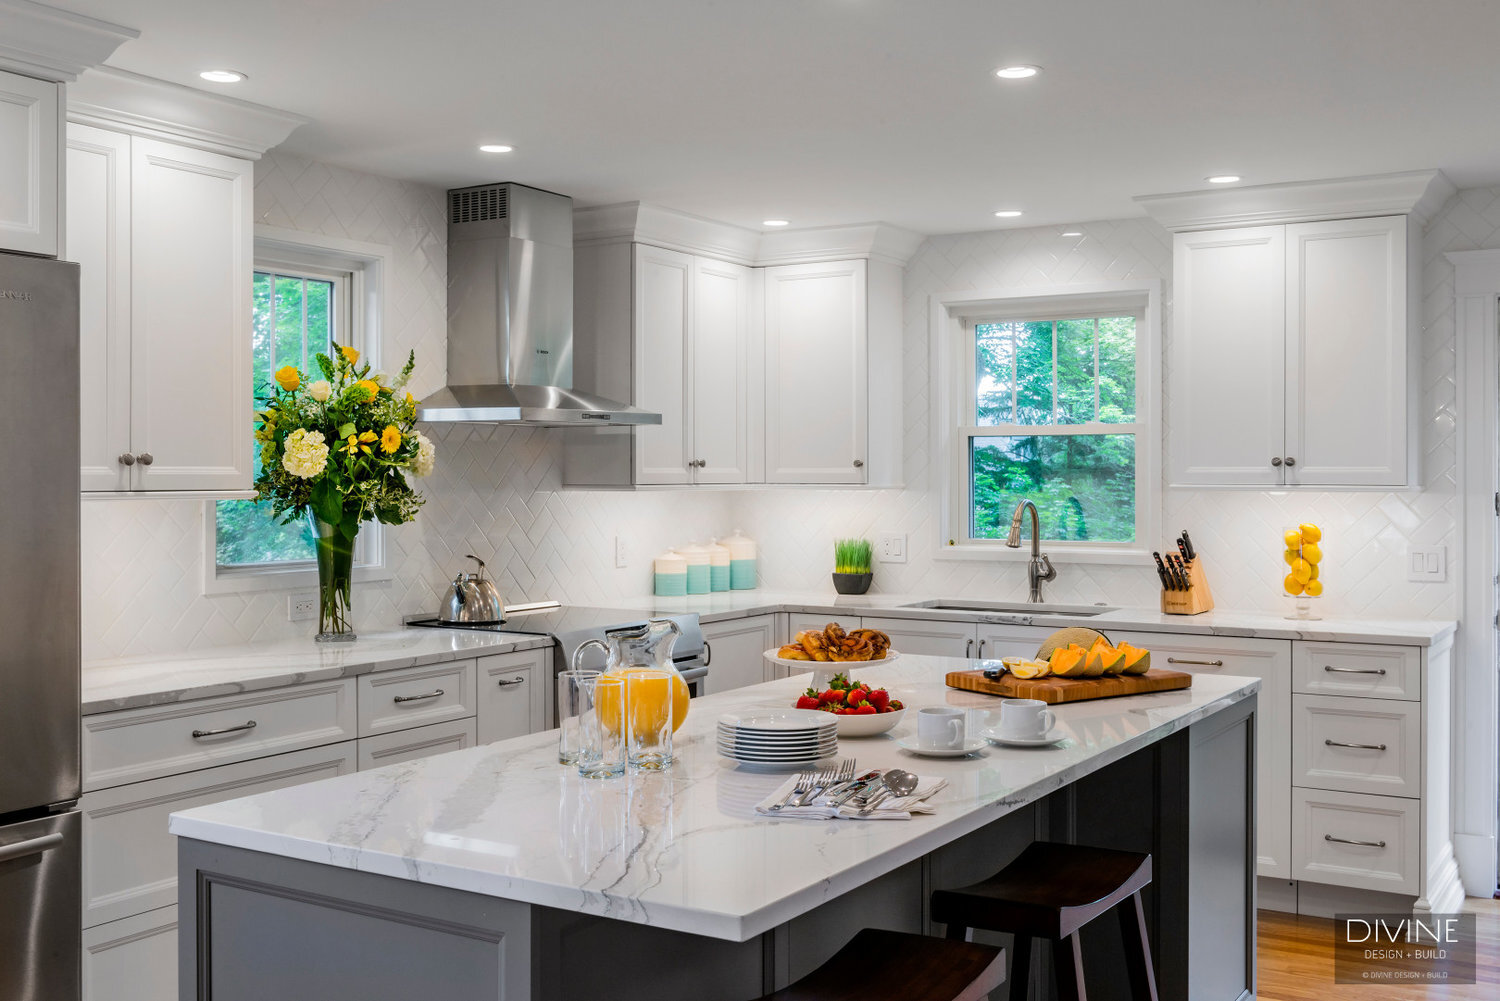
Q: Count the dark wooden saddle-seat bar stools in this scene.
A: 2